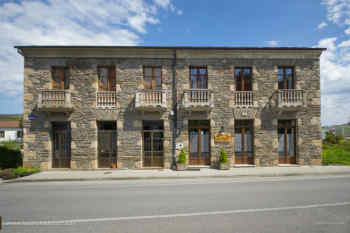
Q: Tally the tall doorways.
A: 6